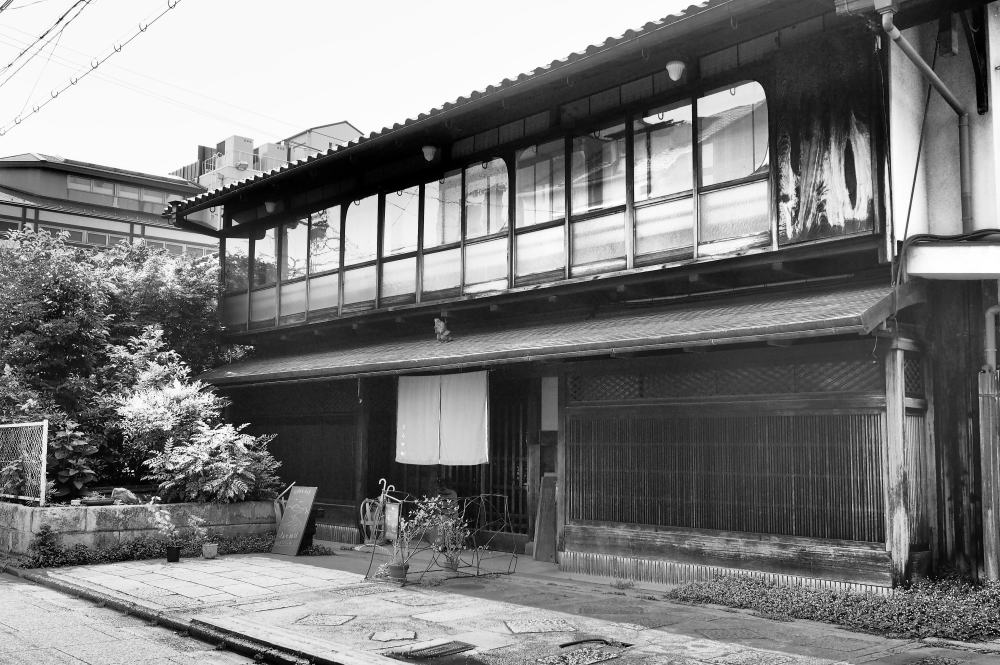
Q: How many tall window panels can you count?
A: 12